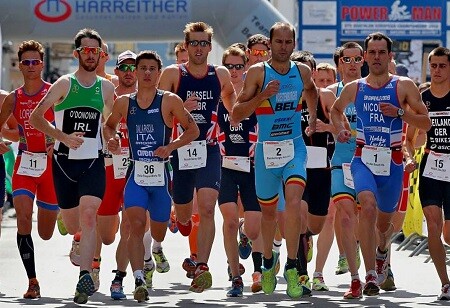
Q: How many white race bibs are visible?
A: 11